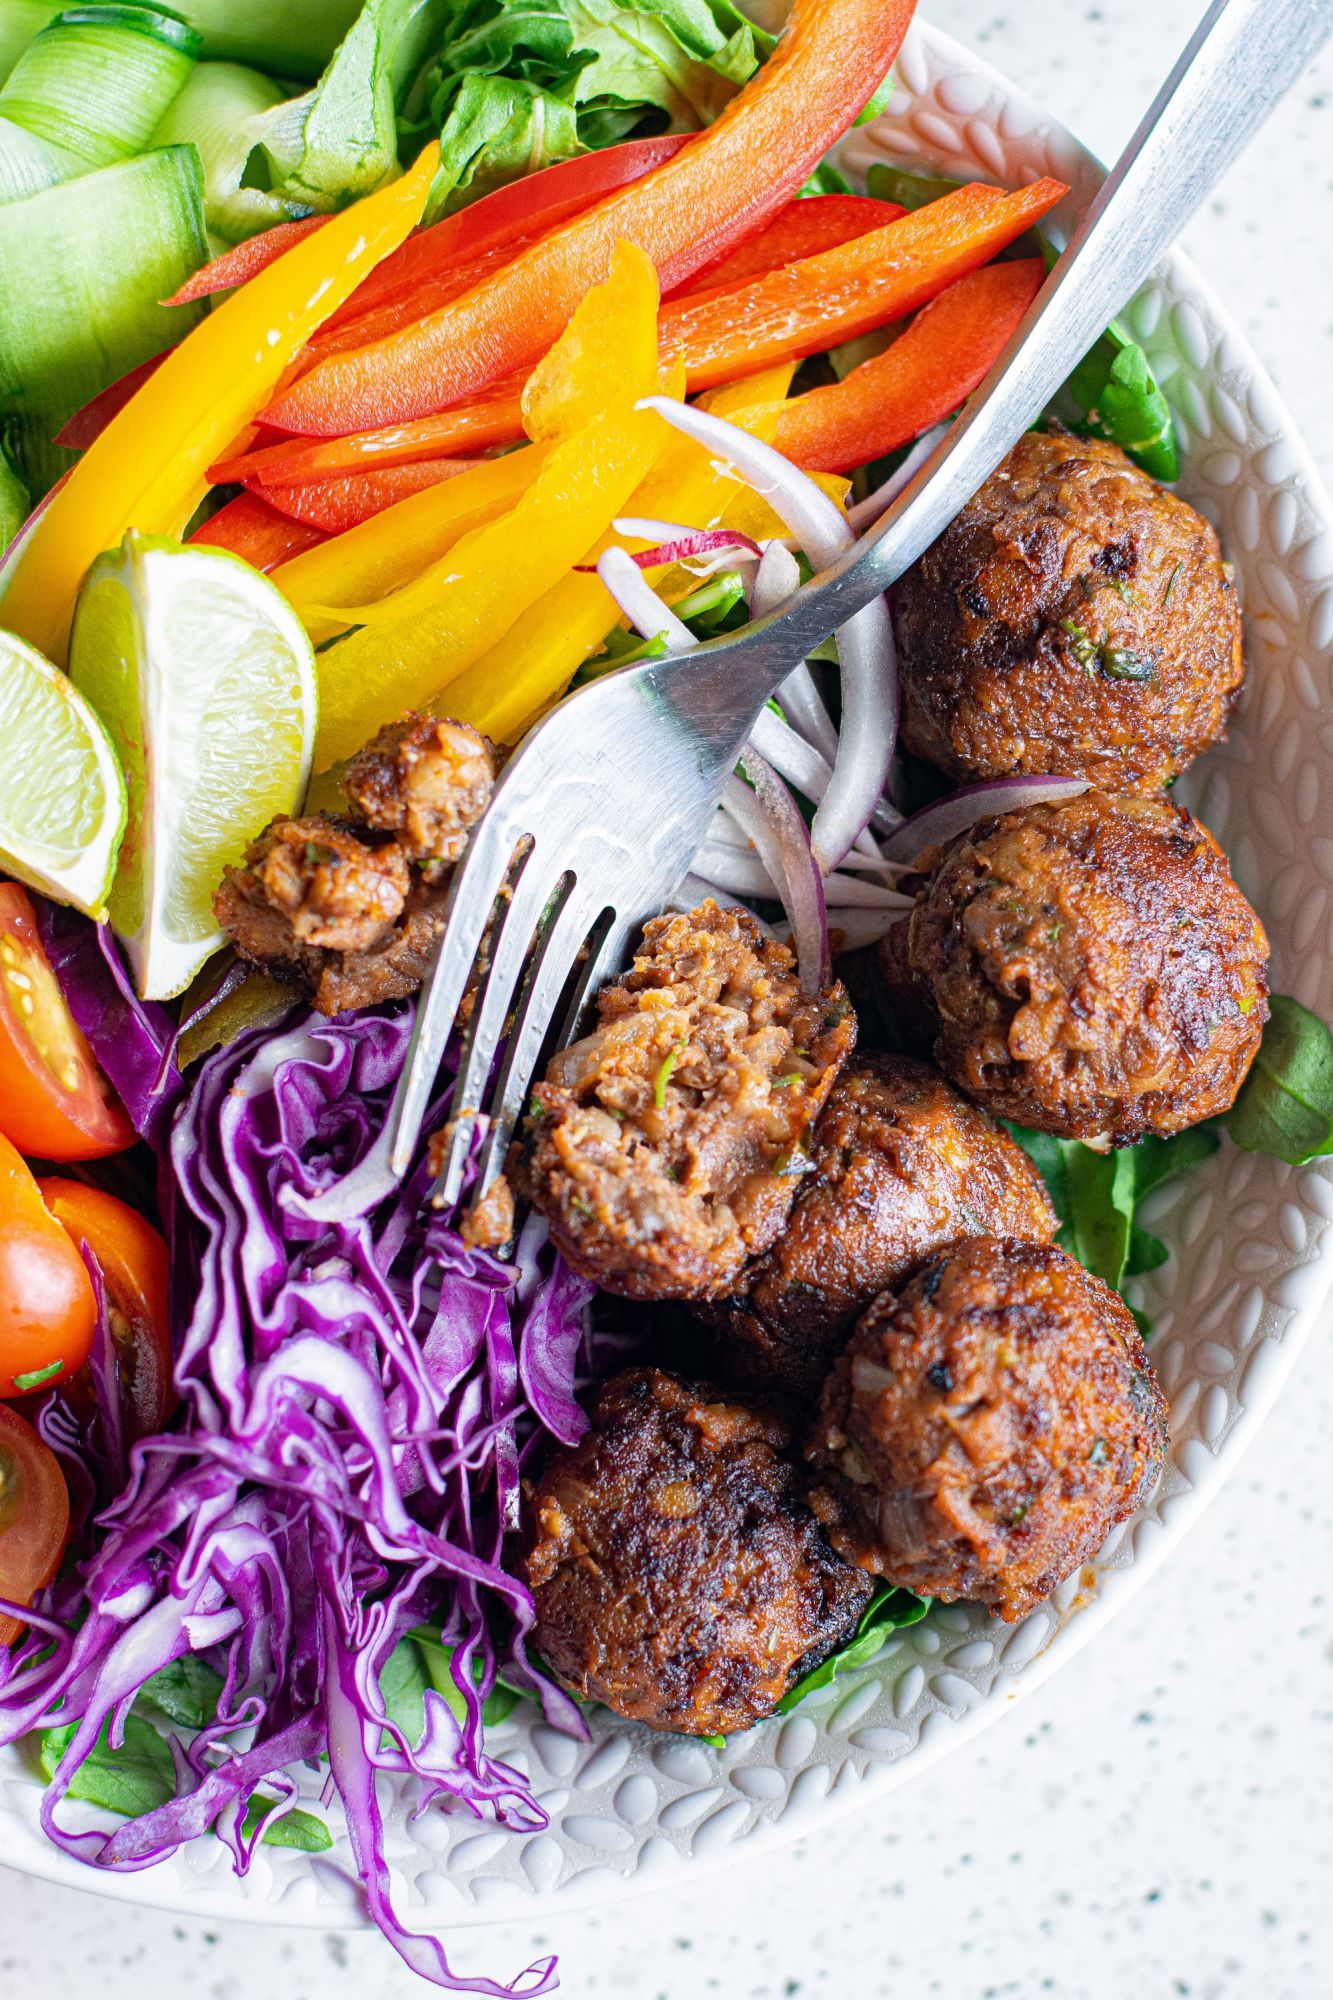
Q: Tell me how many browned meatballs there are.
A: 6